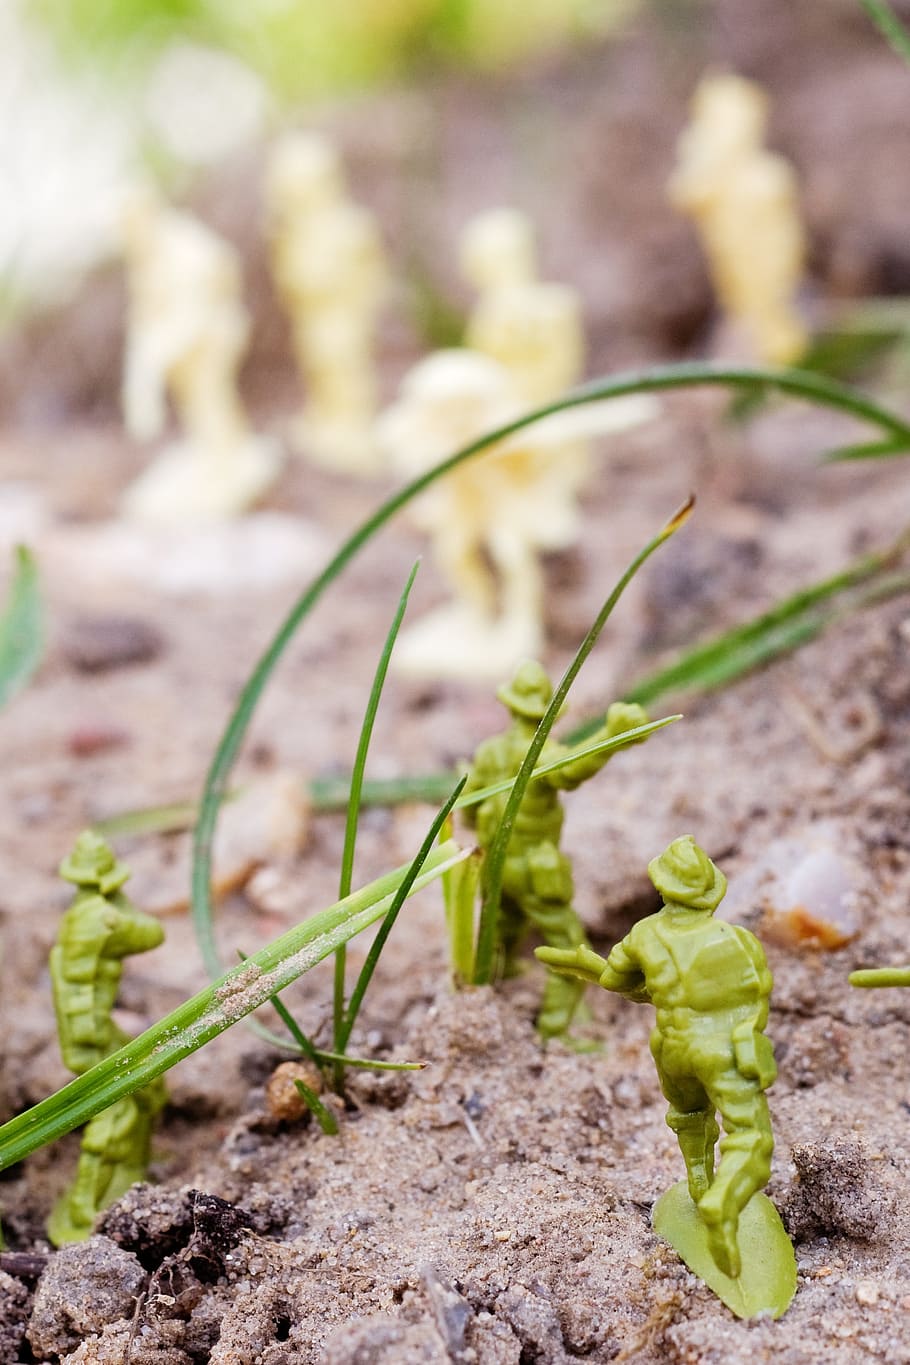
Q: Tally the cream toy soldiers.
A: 5